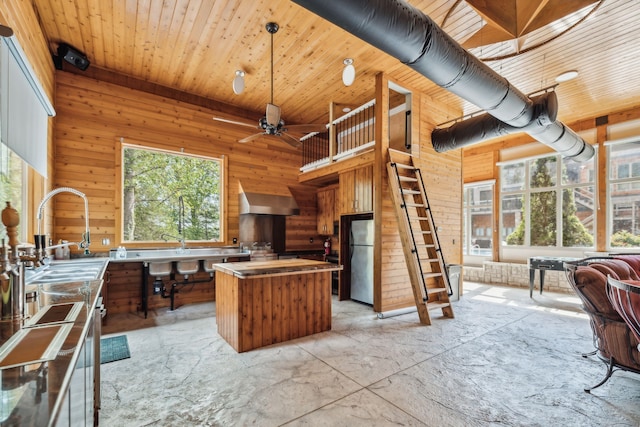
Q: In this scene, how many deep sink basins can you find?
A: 3